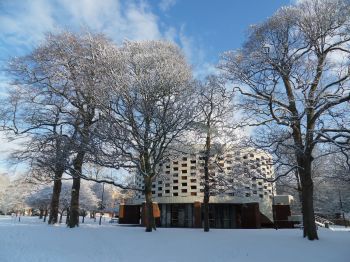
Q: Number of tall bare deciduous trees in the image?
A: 5